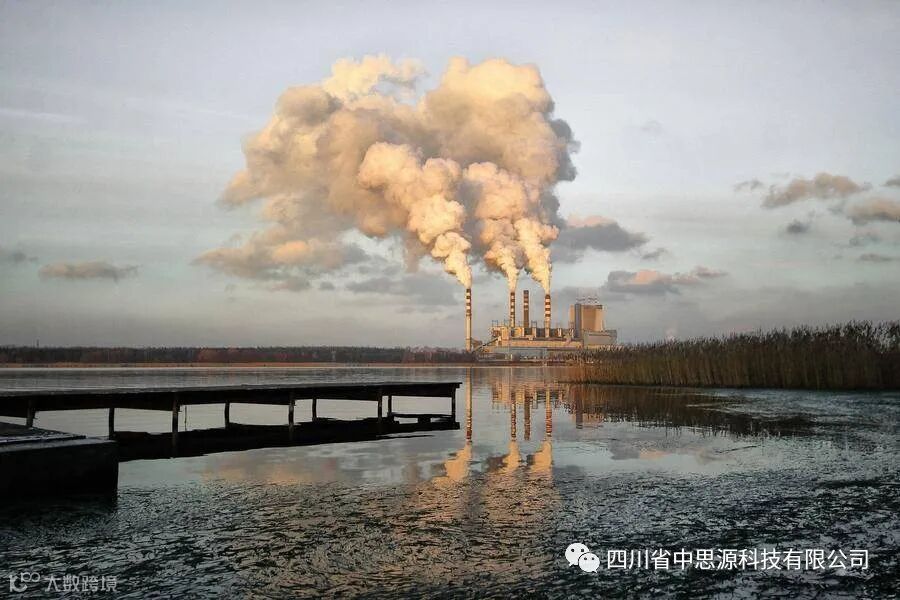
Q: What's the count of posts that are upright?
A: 9